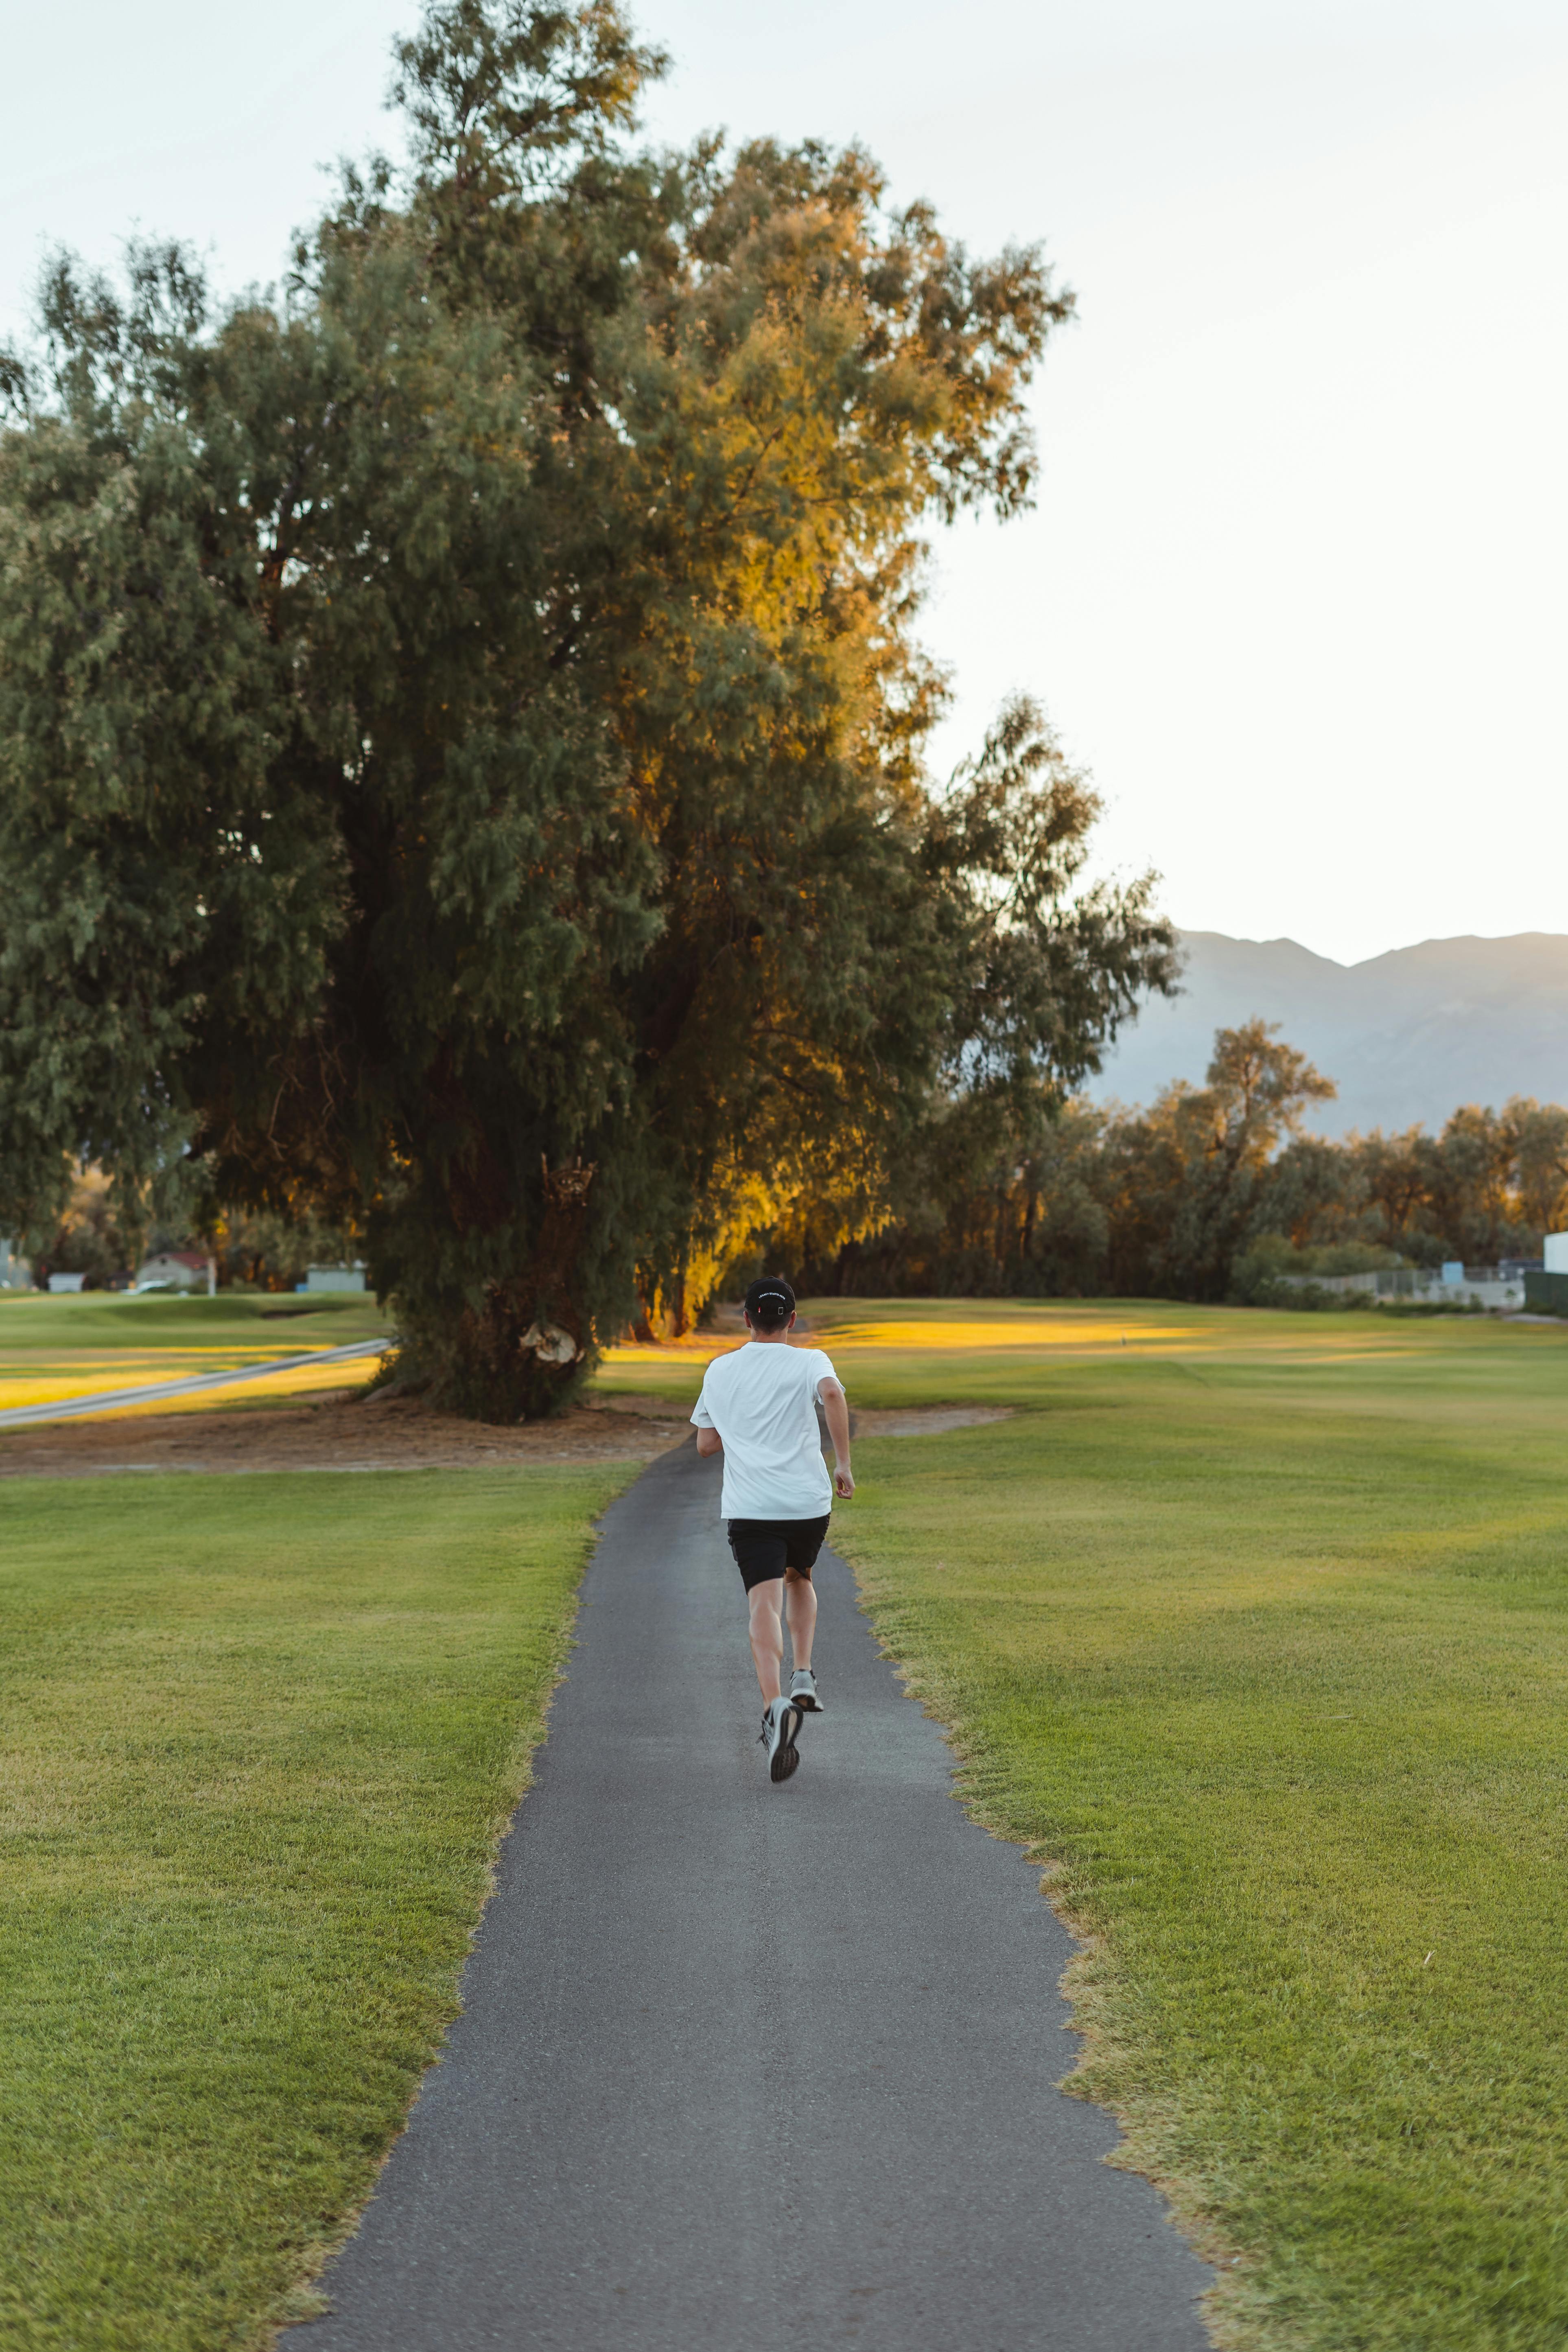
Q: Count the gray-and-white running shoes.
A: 2